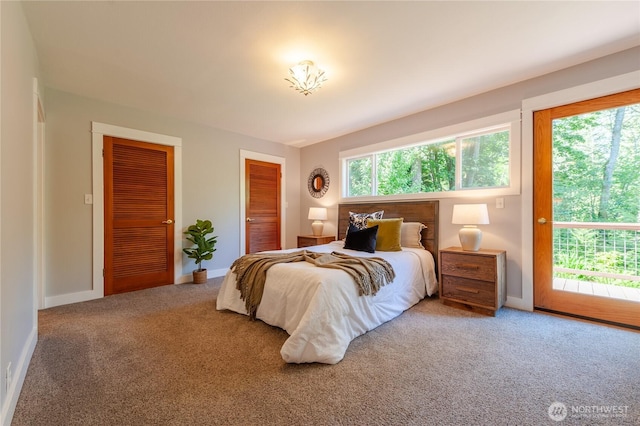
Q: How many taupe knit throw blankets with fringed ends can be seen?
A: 1